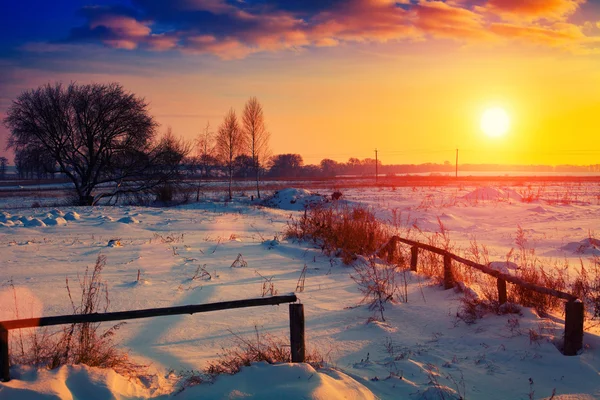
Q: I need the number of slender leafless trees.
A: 3